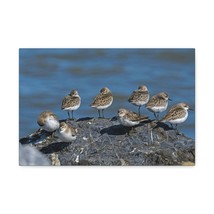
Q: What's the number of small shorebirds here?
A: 8